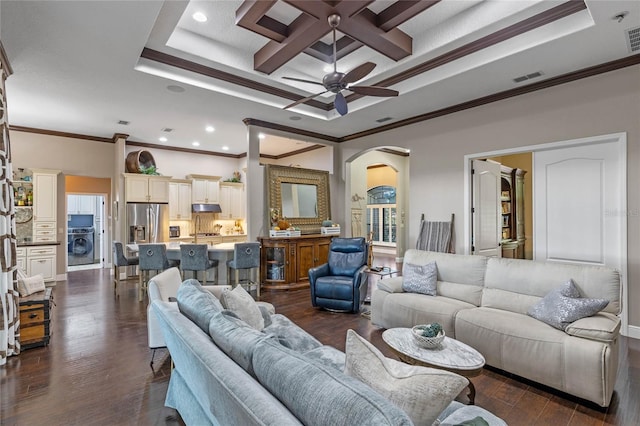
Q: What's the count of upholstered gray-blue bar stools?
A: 4